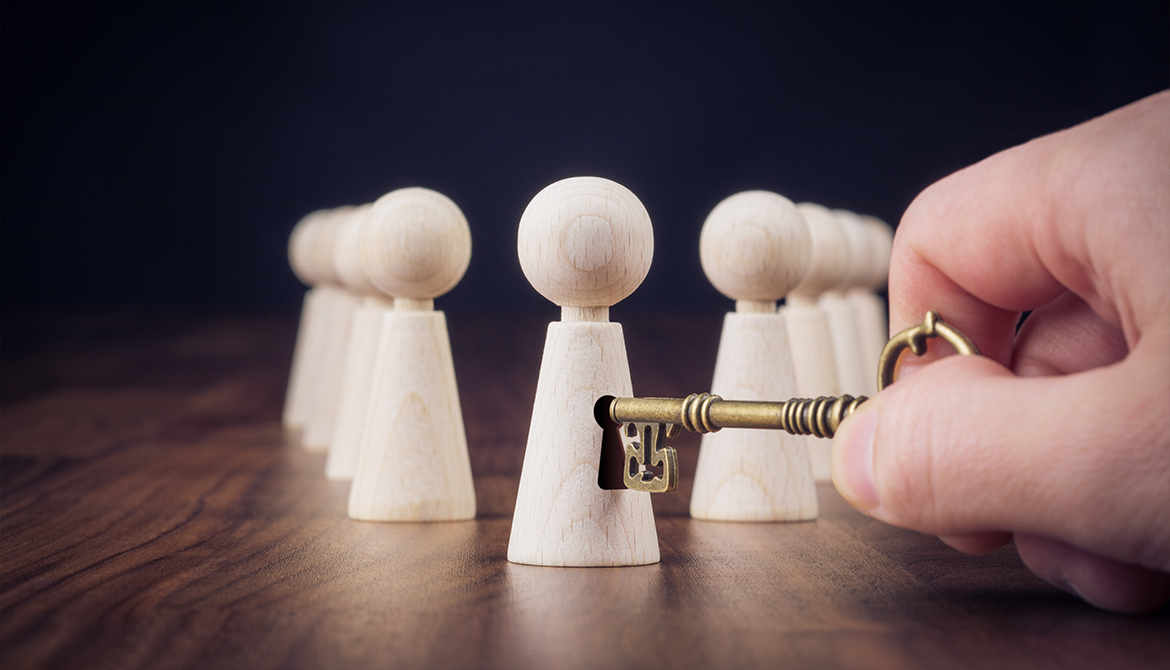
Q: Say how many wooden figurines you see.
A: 9